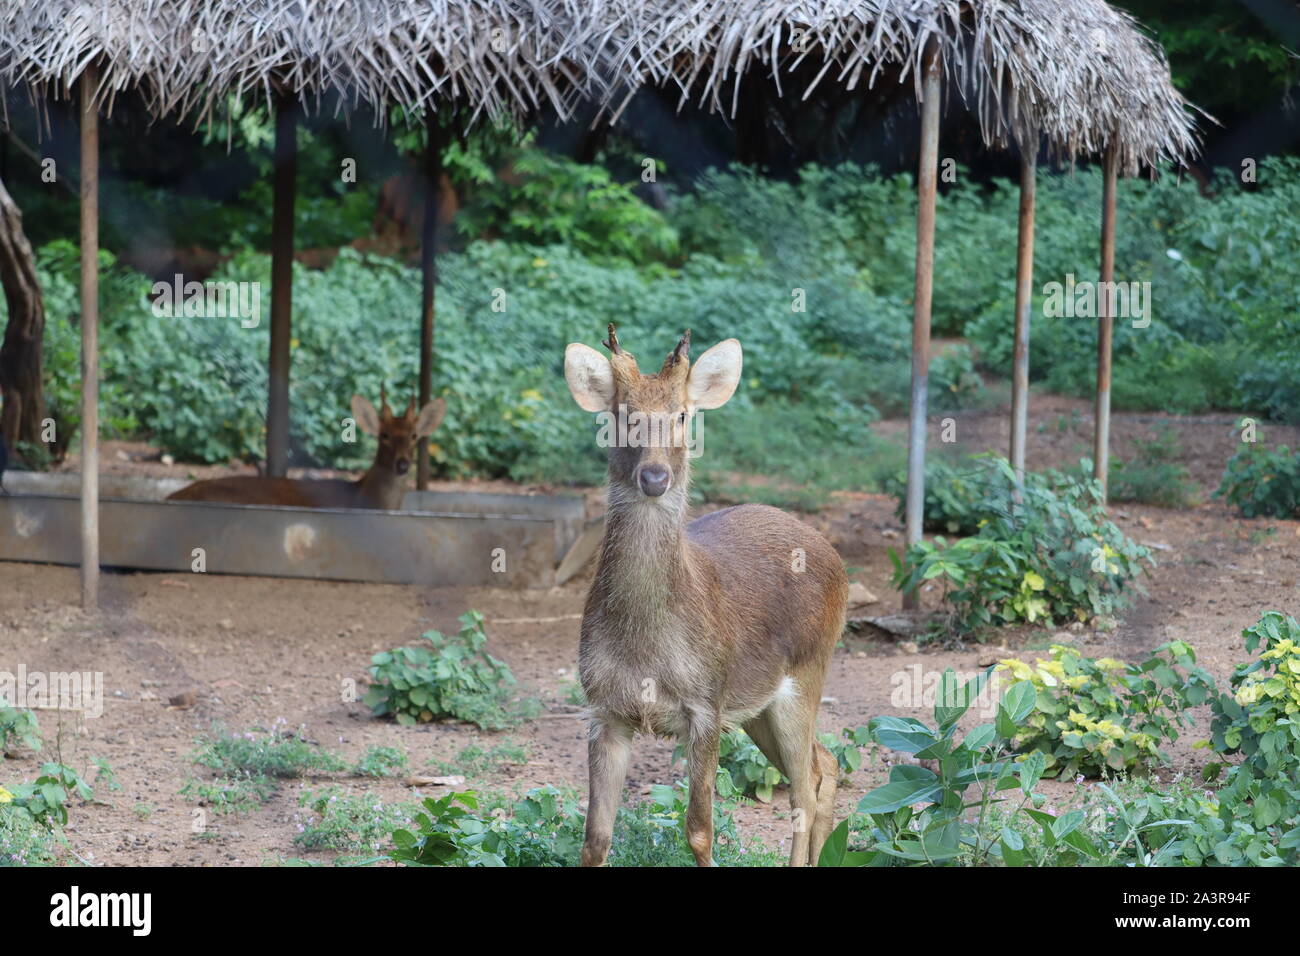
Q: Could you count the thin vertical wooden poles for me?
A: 6